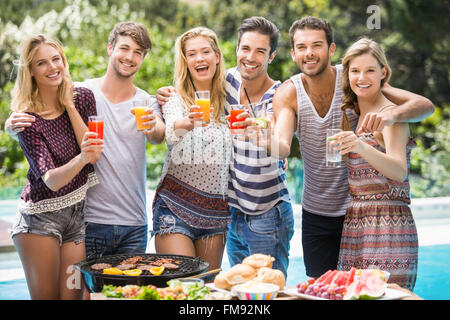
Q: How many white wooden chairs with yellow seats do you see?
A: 0